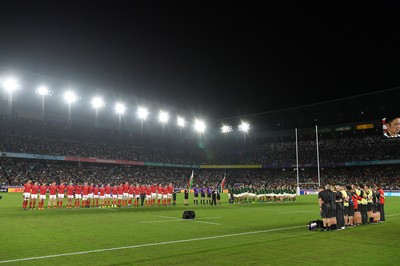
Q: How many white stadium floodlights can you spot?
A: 11